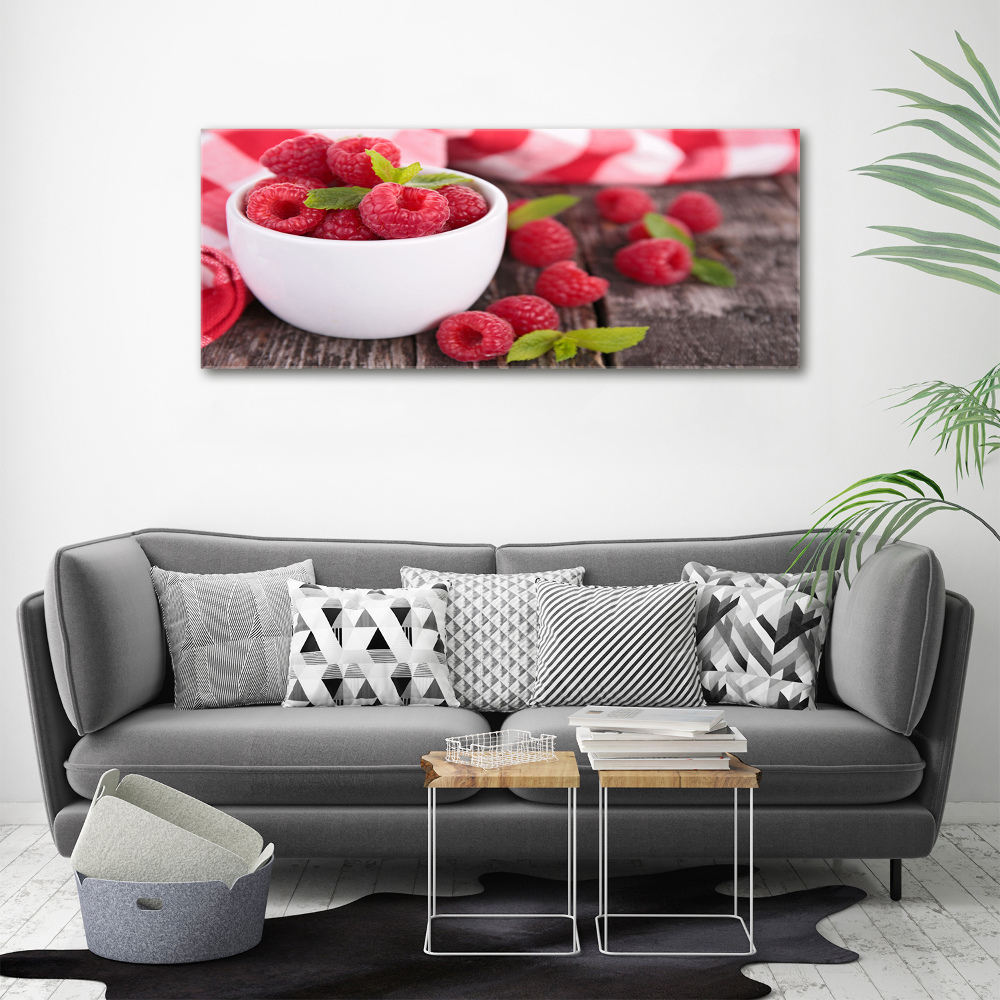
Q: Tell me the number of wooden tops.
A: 2